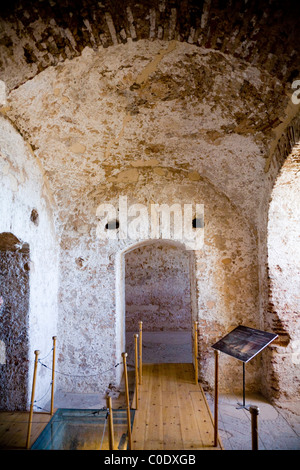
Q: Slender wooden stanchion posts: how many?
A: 9